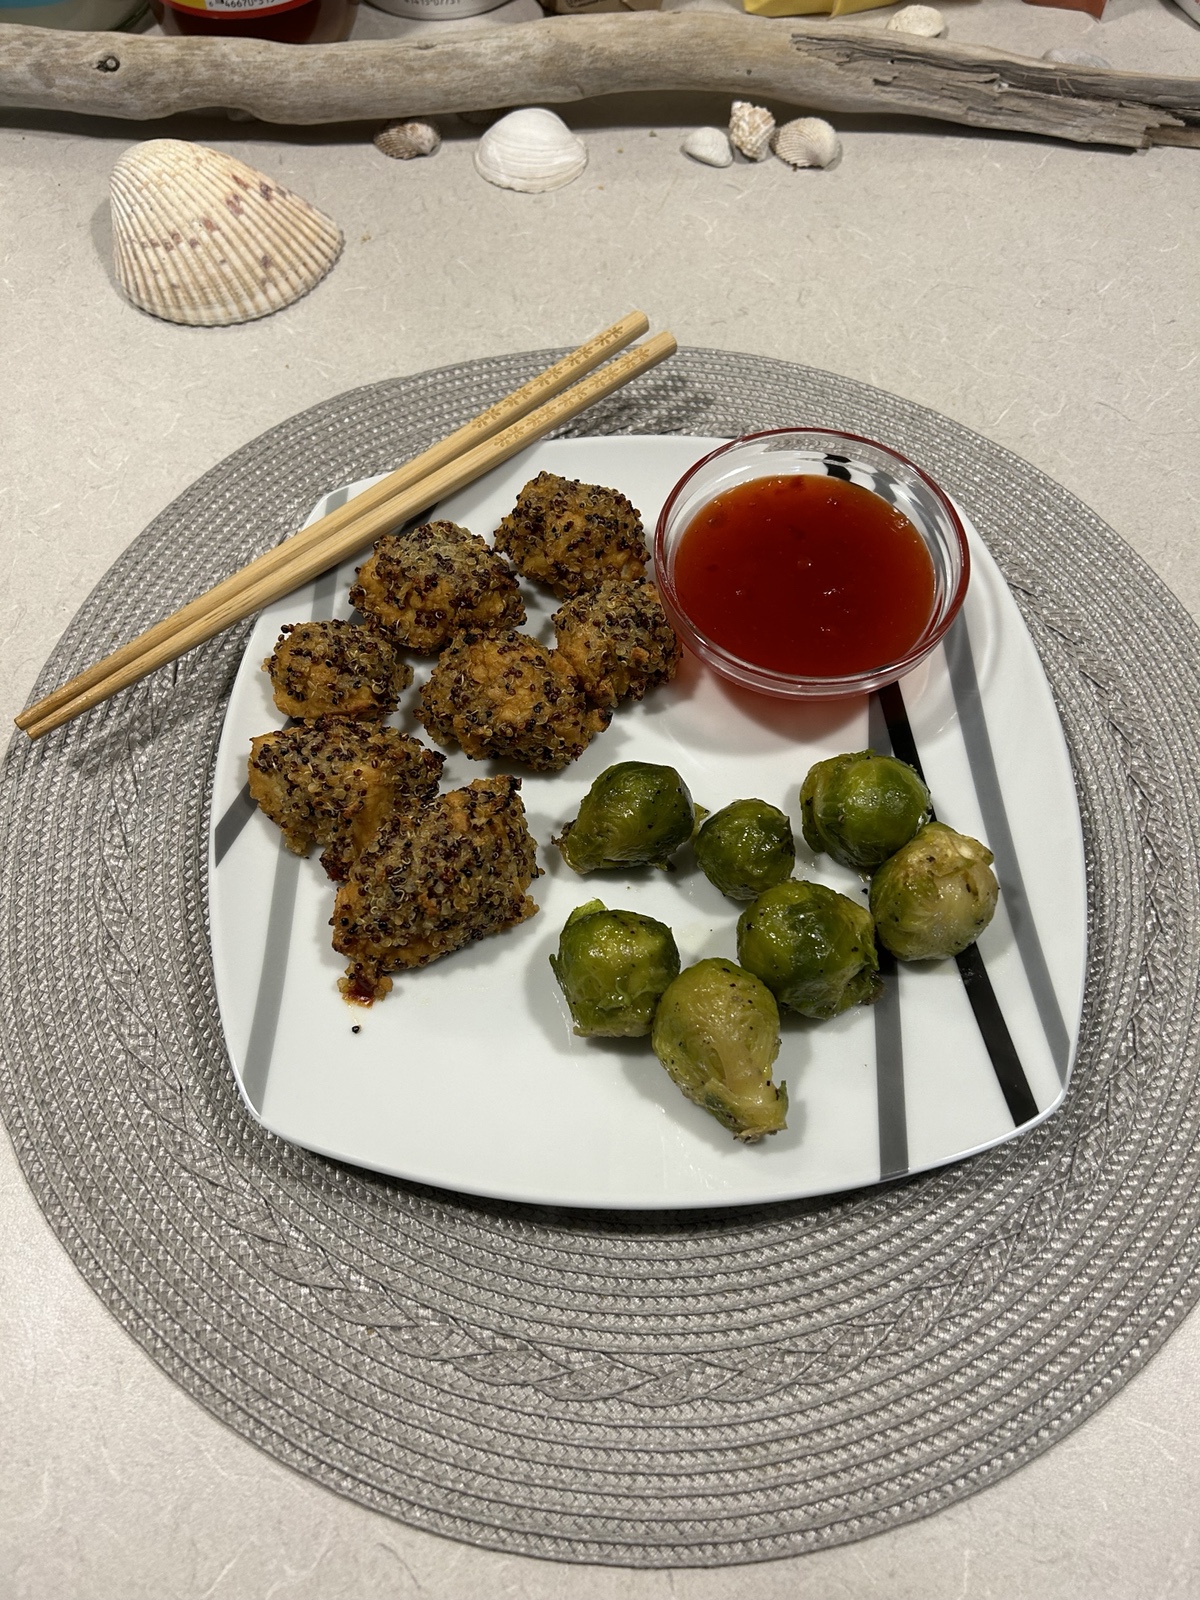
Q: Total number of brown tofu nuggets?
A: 7